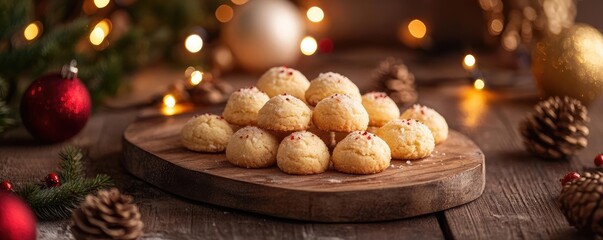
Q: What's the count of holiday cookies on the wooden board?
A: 12